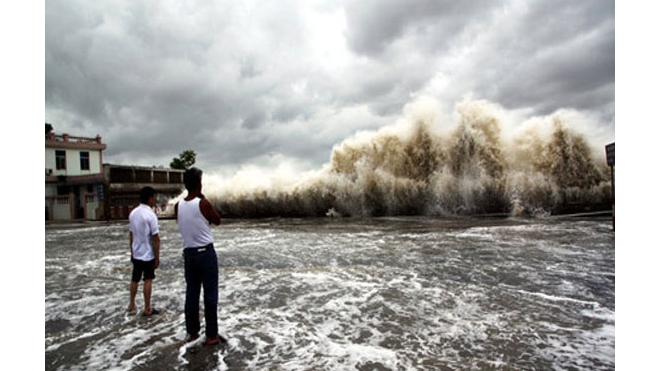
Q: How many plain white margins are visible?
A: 2